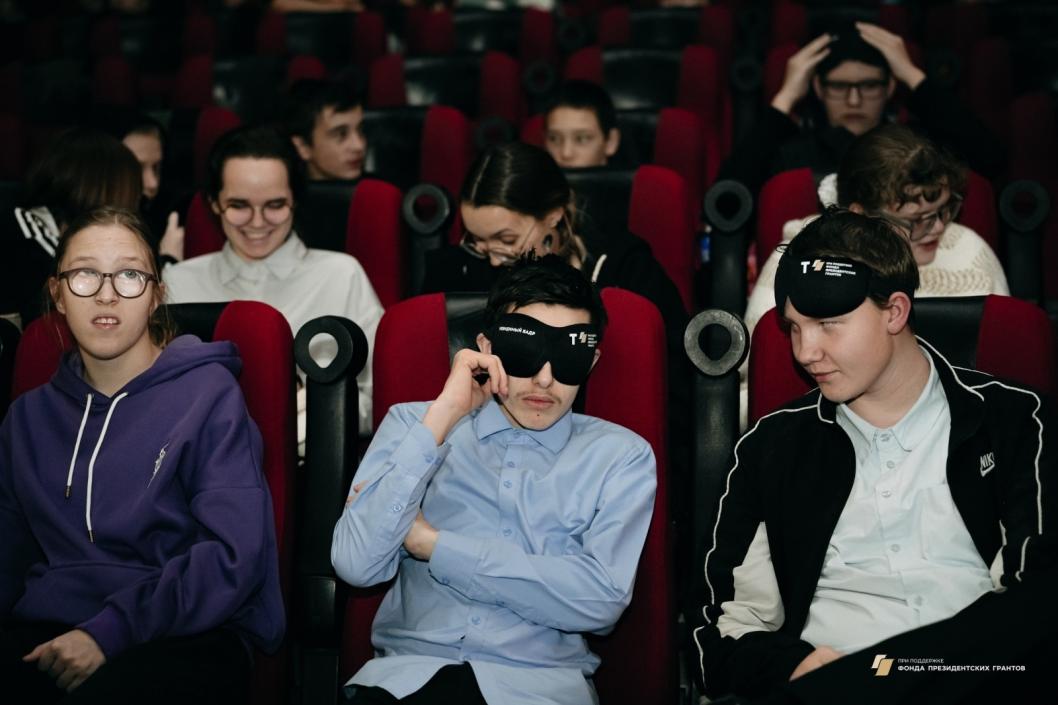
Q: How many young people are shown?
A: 11